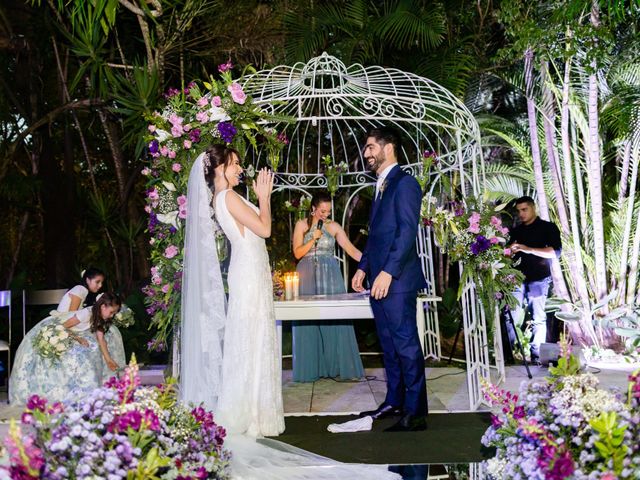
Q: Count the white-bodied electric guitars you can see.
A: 0